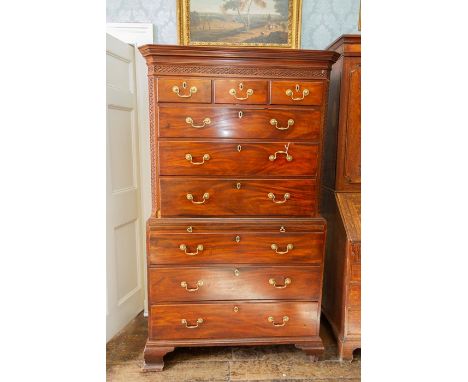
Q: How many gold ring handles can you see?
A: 15